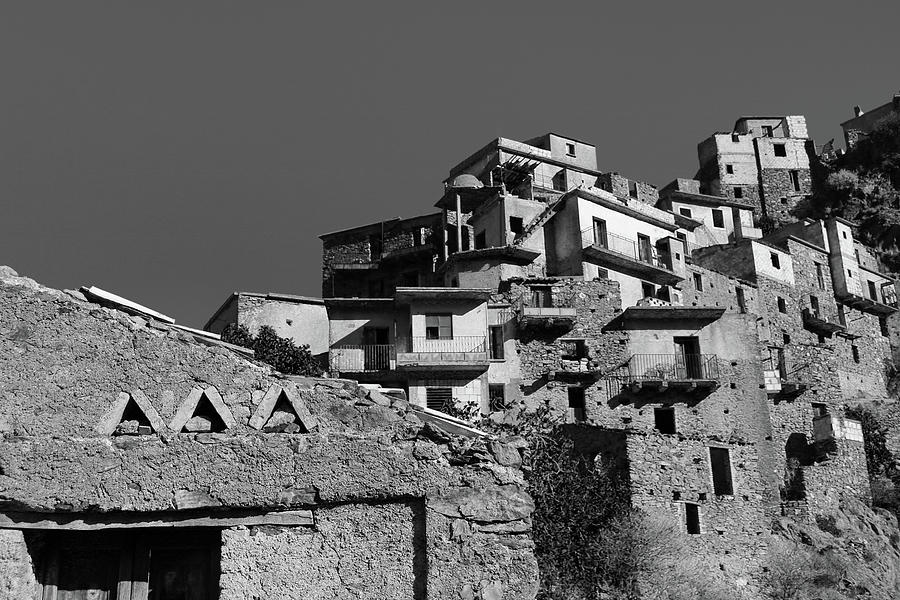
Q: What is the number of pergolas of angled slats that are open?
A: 1